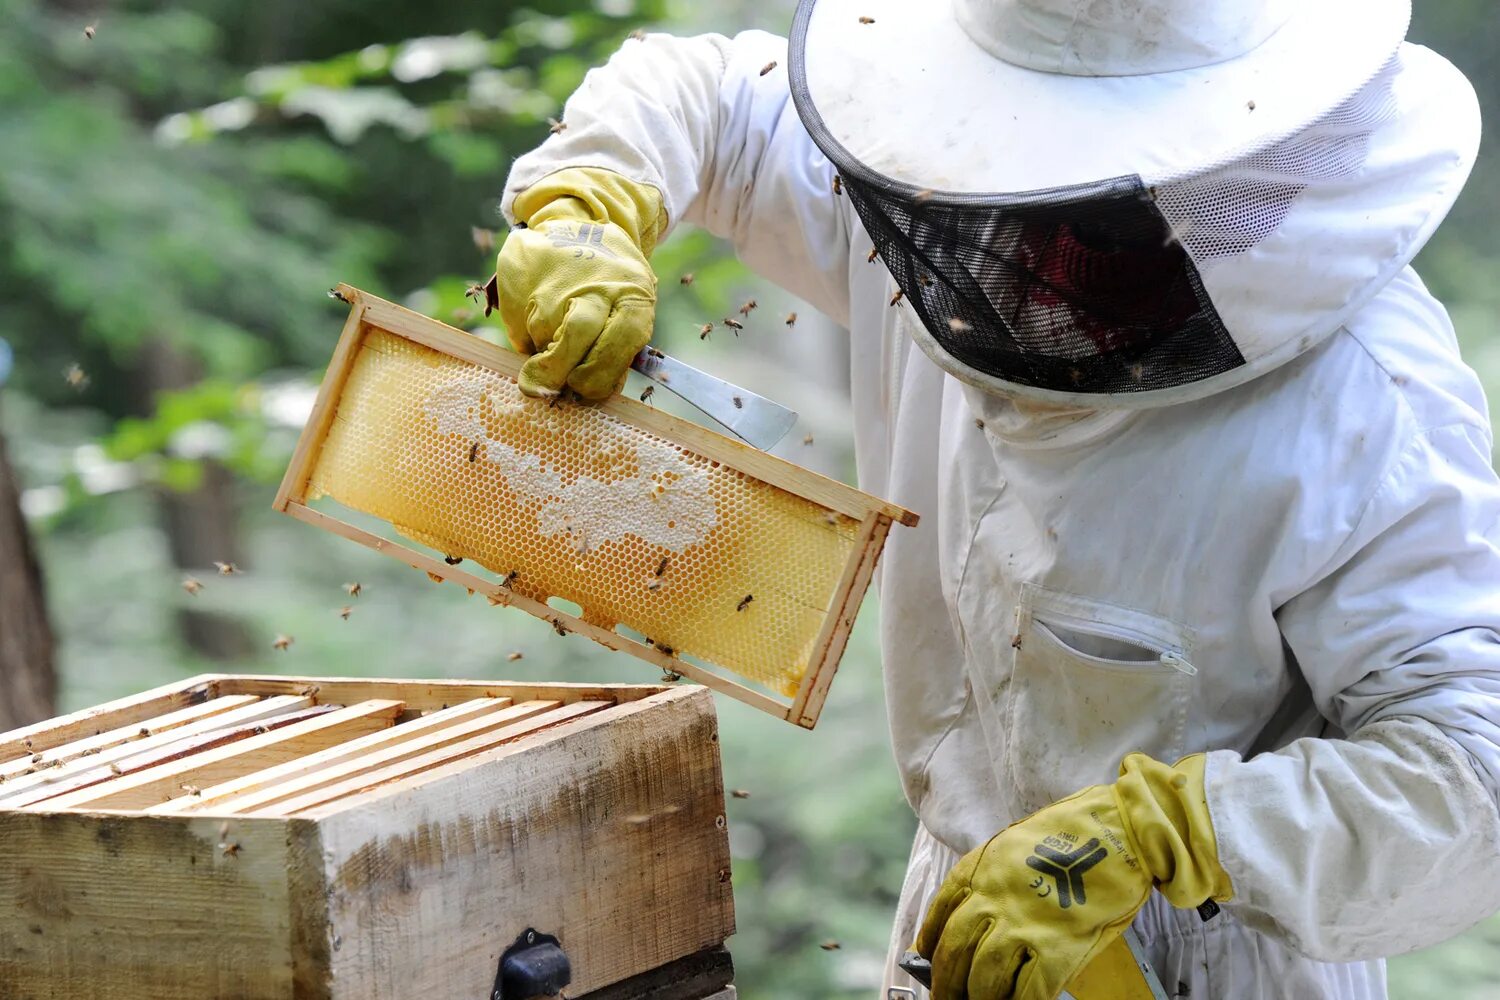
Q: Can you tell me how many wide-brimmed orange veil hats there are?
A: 0